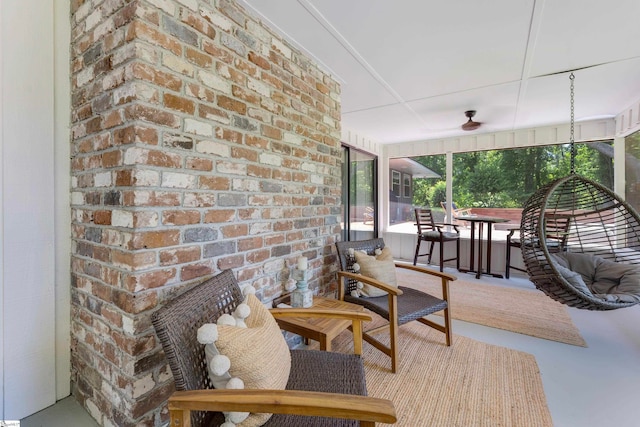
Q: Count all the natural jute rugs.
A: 2